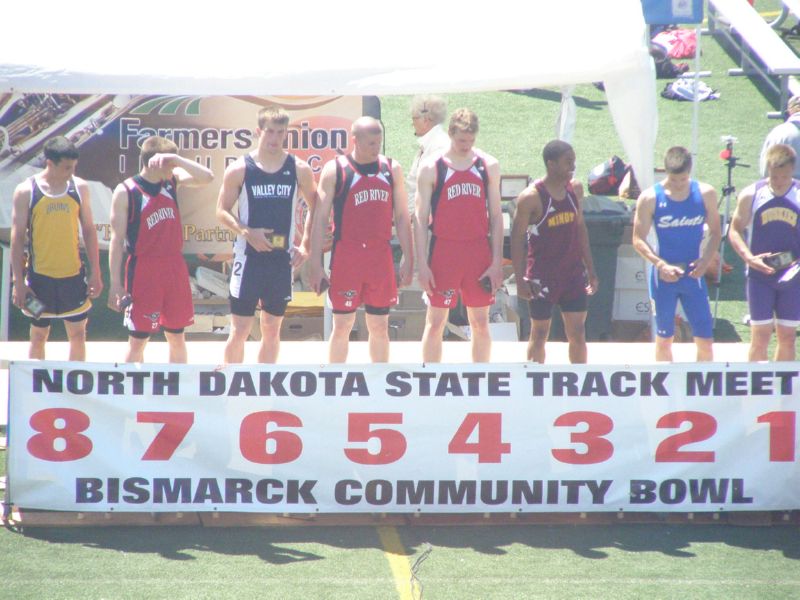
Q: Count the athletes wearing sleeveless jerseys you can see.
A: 8